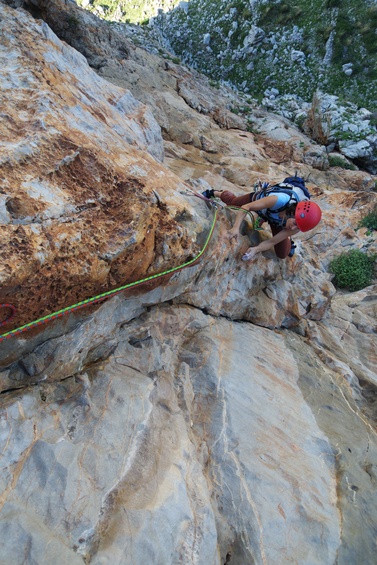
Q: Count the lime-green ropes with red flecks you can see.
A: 1